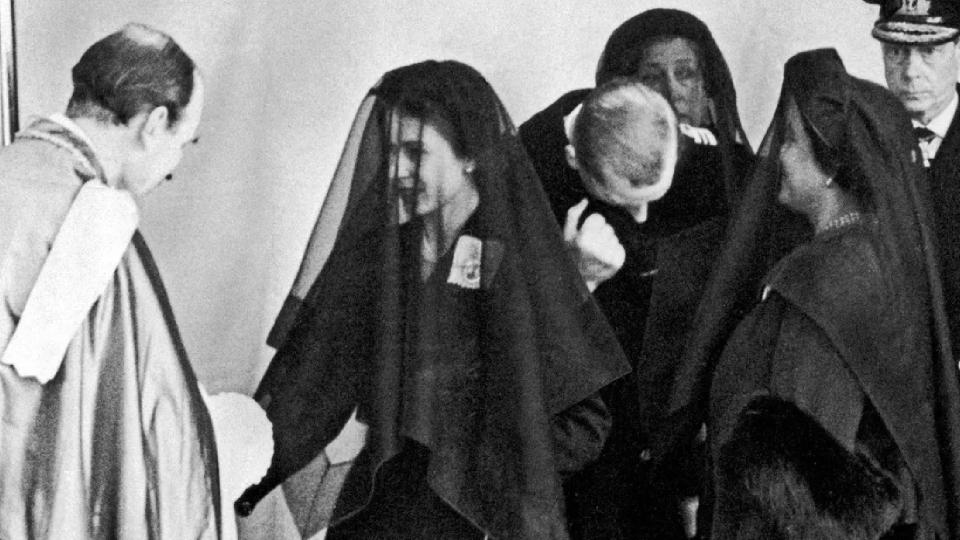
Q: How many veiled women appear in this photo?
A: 3